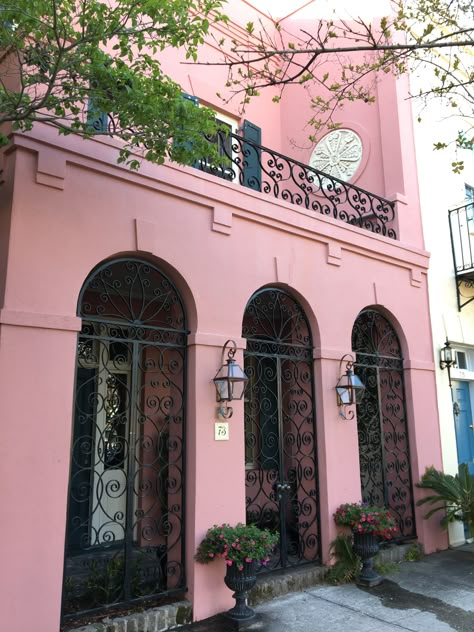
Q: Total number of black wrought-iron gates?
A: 3